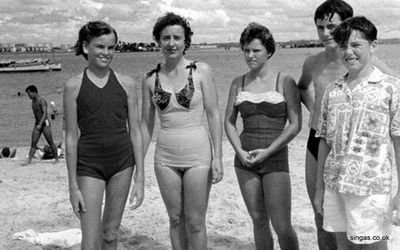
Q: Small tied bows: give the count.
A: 2